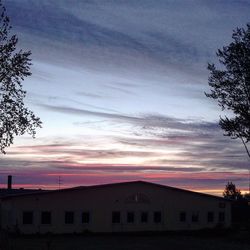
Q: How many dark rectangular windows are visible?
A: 12